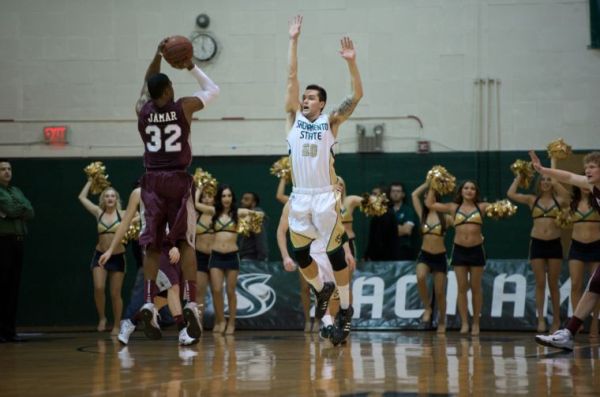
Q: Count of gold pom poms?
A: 11